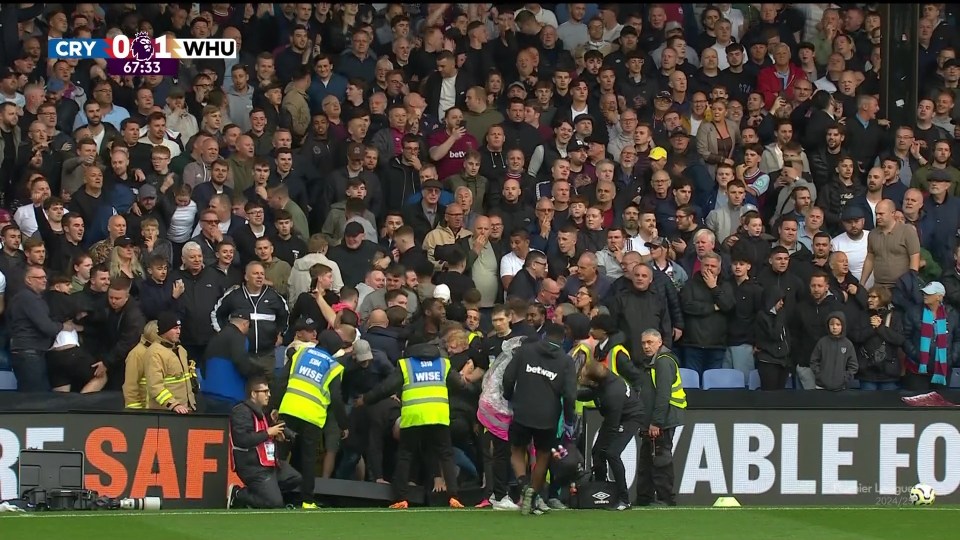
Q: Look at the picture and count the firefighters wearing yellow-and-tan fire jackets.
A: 2